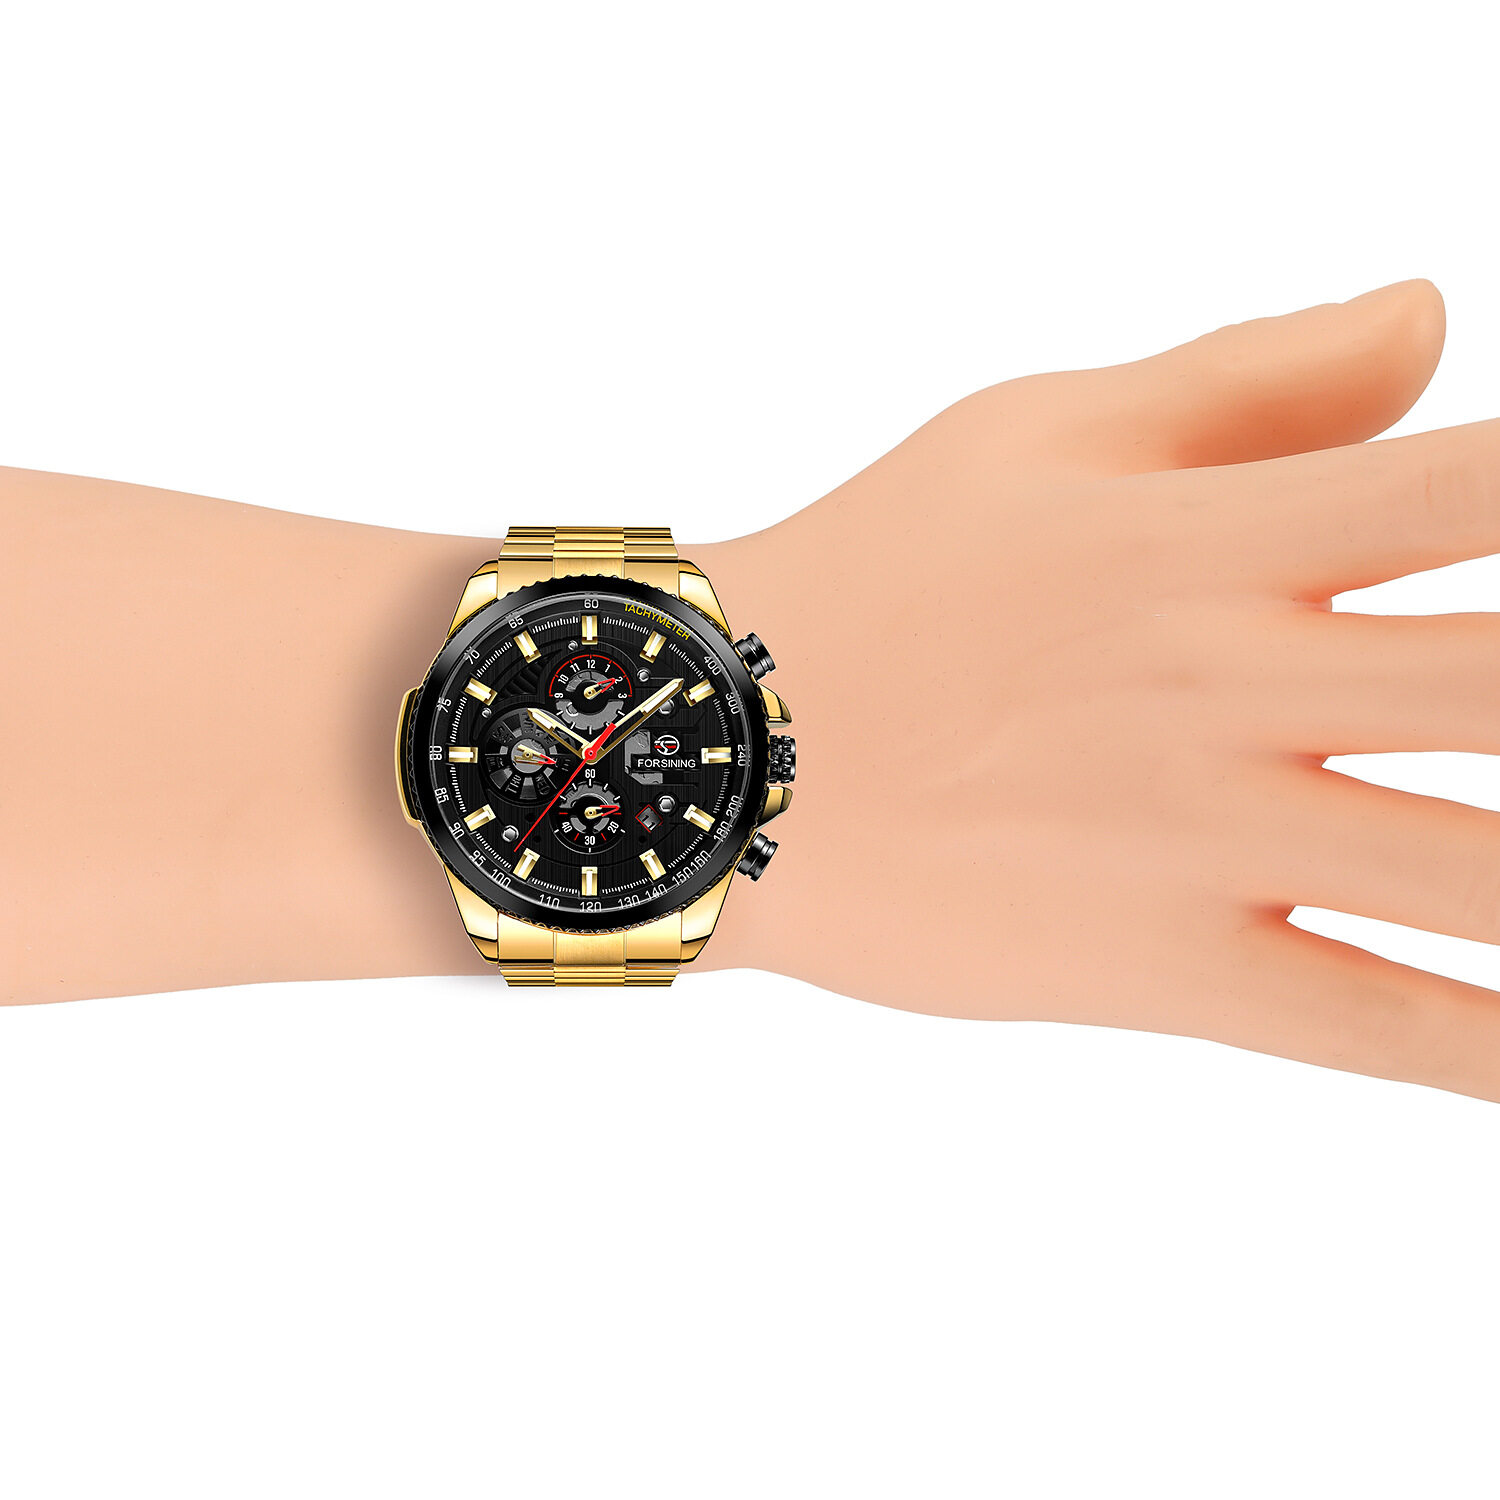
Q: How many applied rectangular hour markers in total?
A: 12